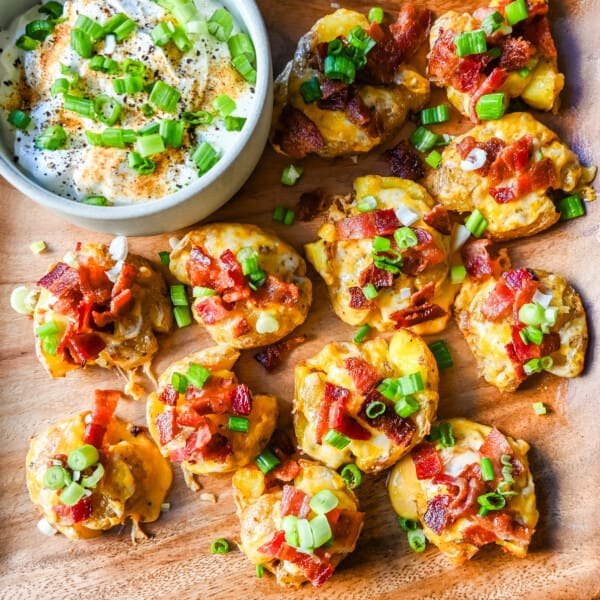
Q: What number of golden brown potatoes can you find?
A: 12